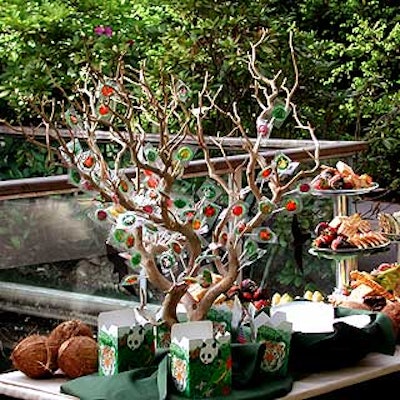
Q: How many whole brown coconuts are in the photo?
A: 3